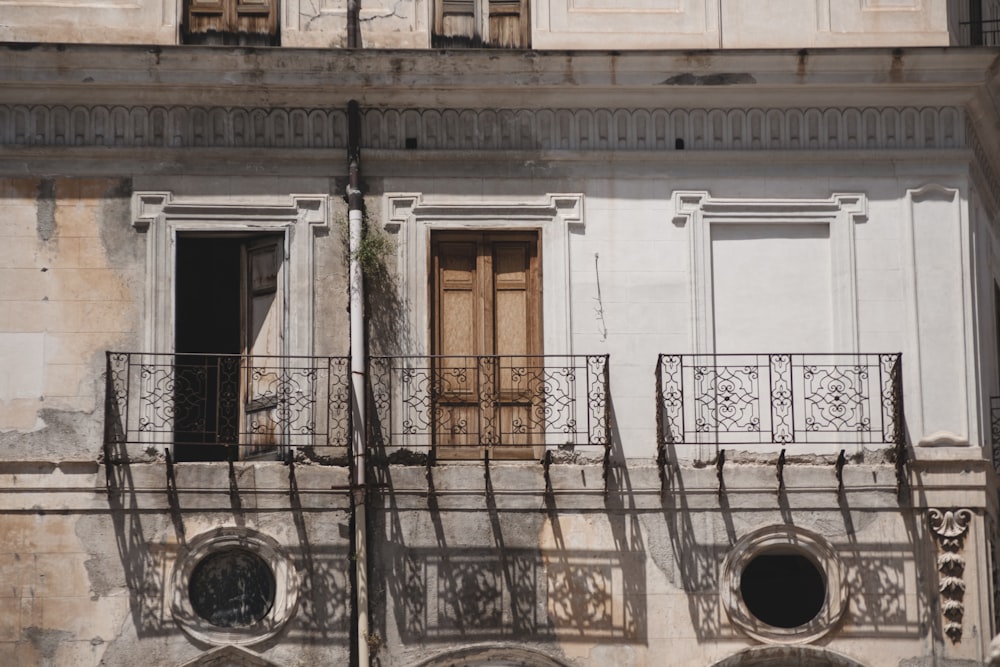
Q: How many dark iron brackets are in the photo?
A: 15